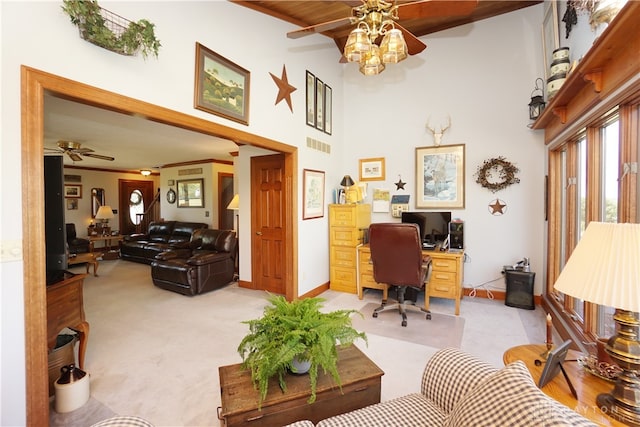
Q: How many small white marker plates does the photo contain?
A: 0